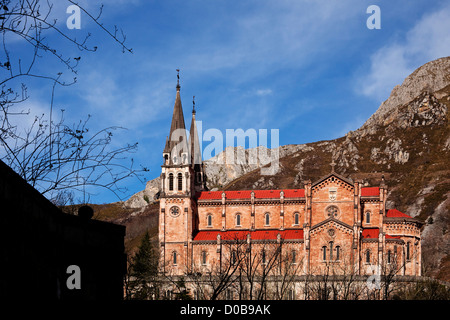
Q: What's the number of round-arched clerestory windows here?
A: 5